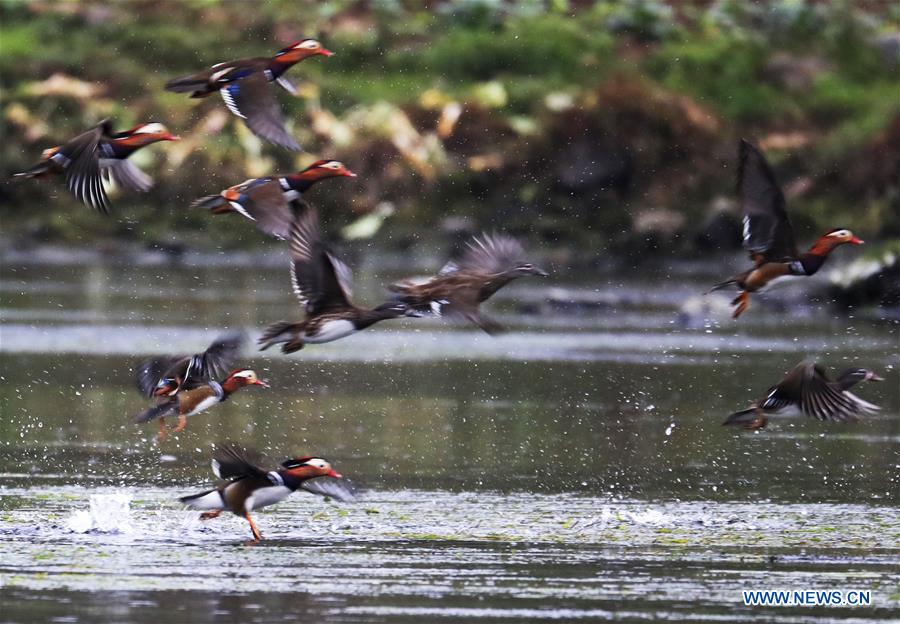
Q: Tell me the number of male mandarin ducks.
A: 6